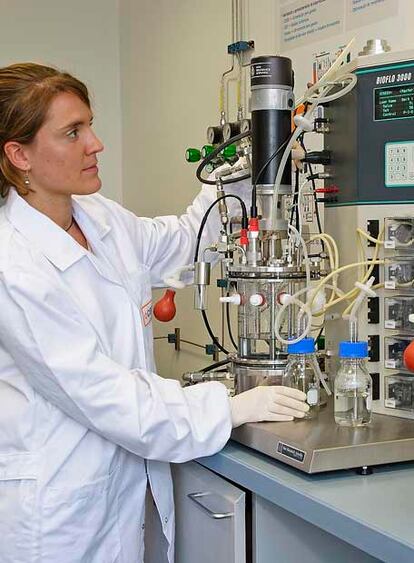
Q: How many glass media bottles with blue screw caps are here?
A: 2